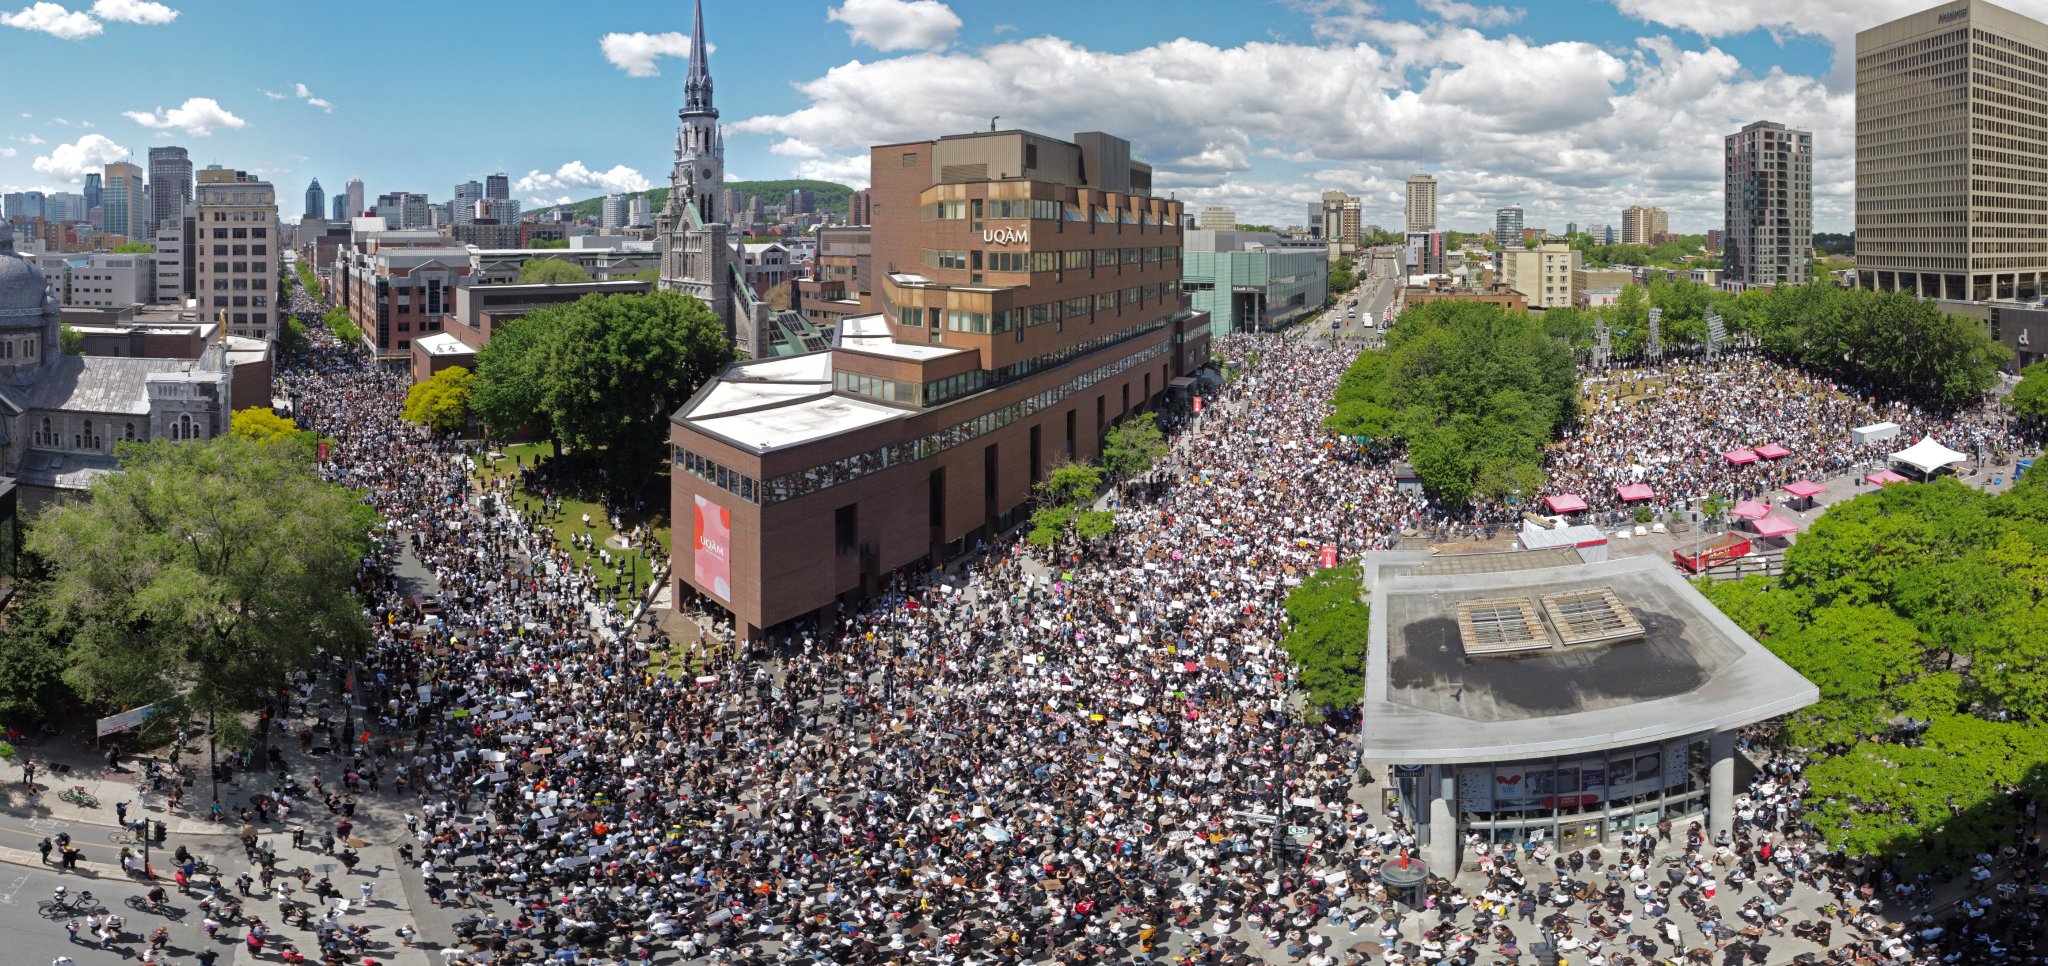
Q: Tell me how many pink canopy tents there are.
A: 8